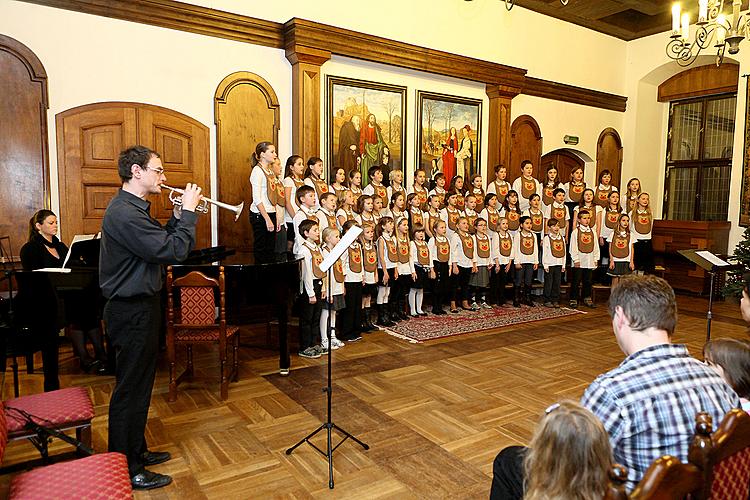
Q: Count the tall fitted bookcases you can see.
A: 0